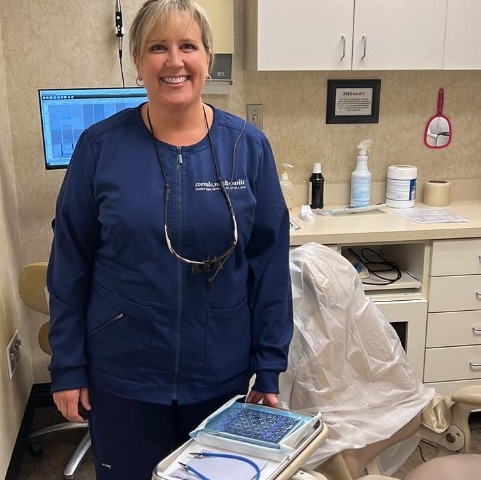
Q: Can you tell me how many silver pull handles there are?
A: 6